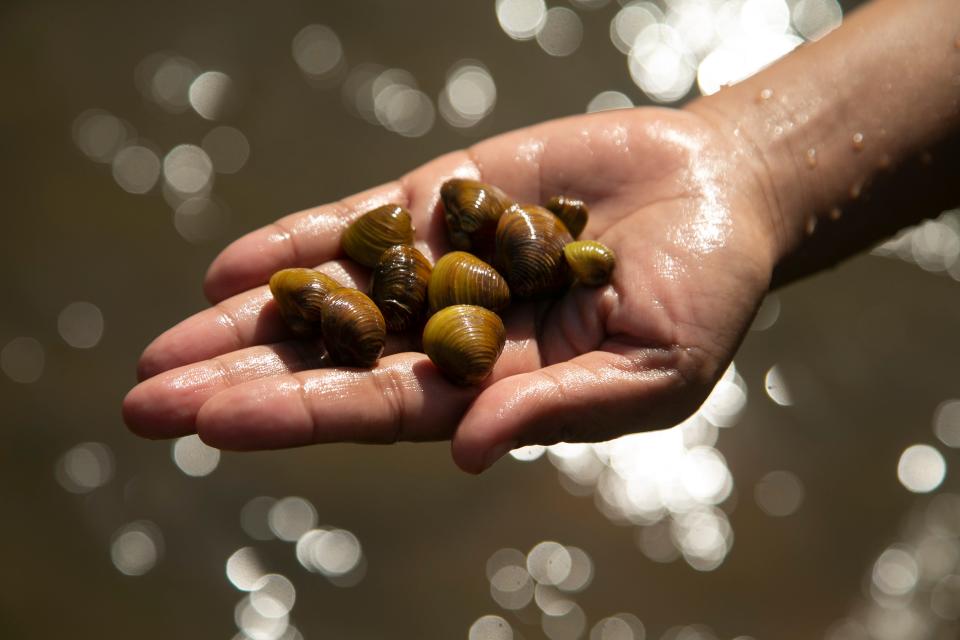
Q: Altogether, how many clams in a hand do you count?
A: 10